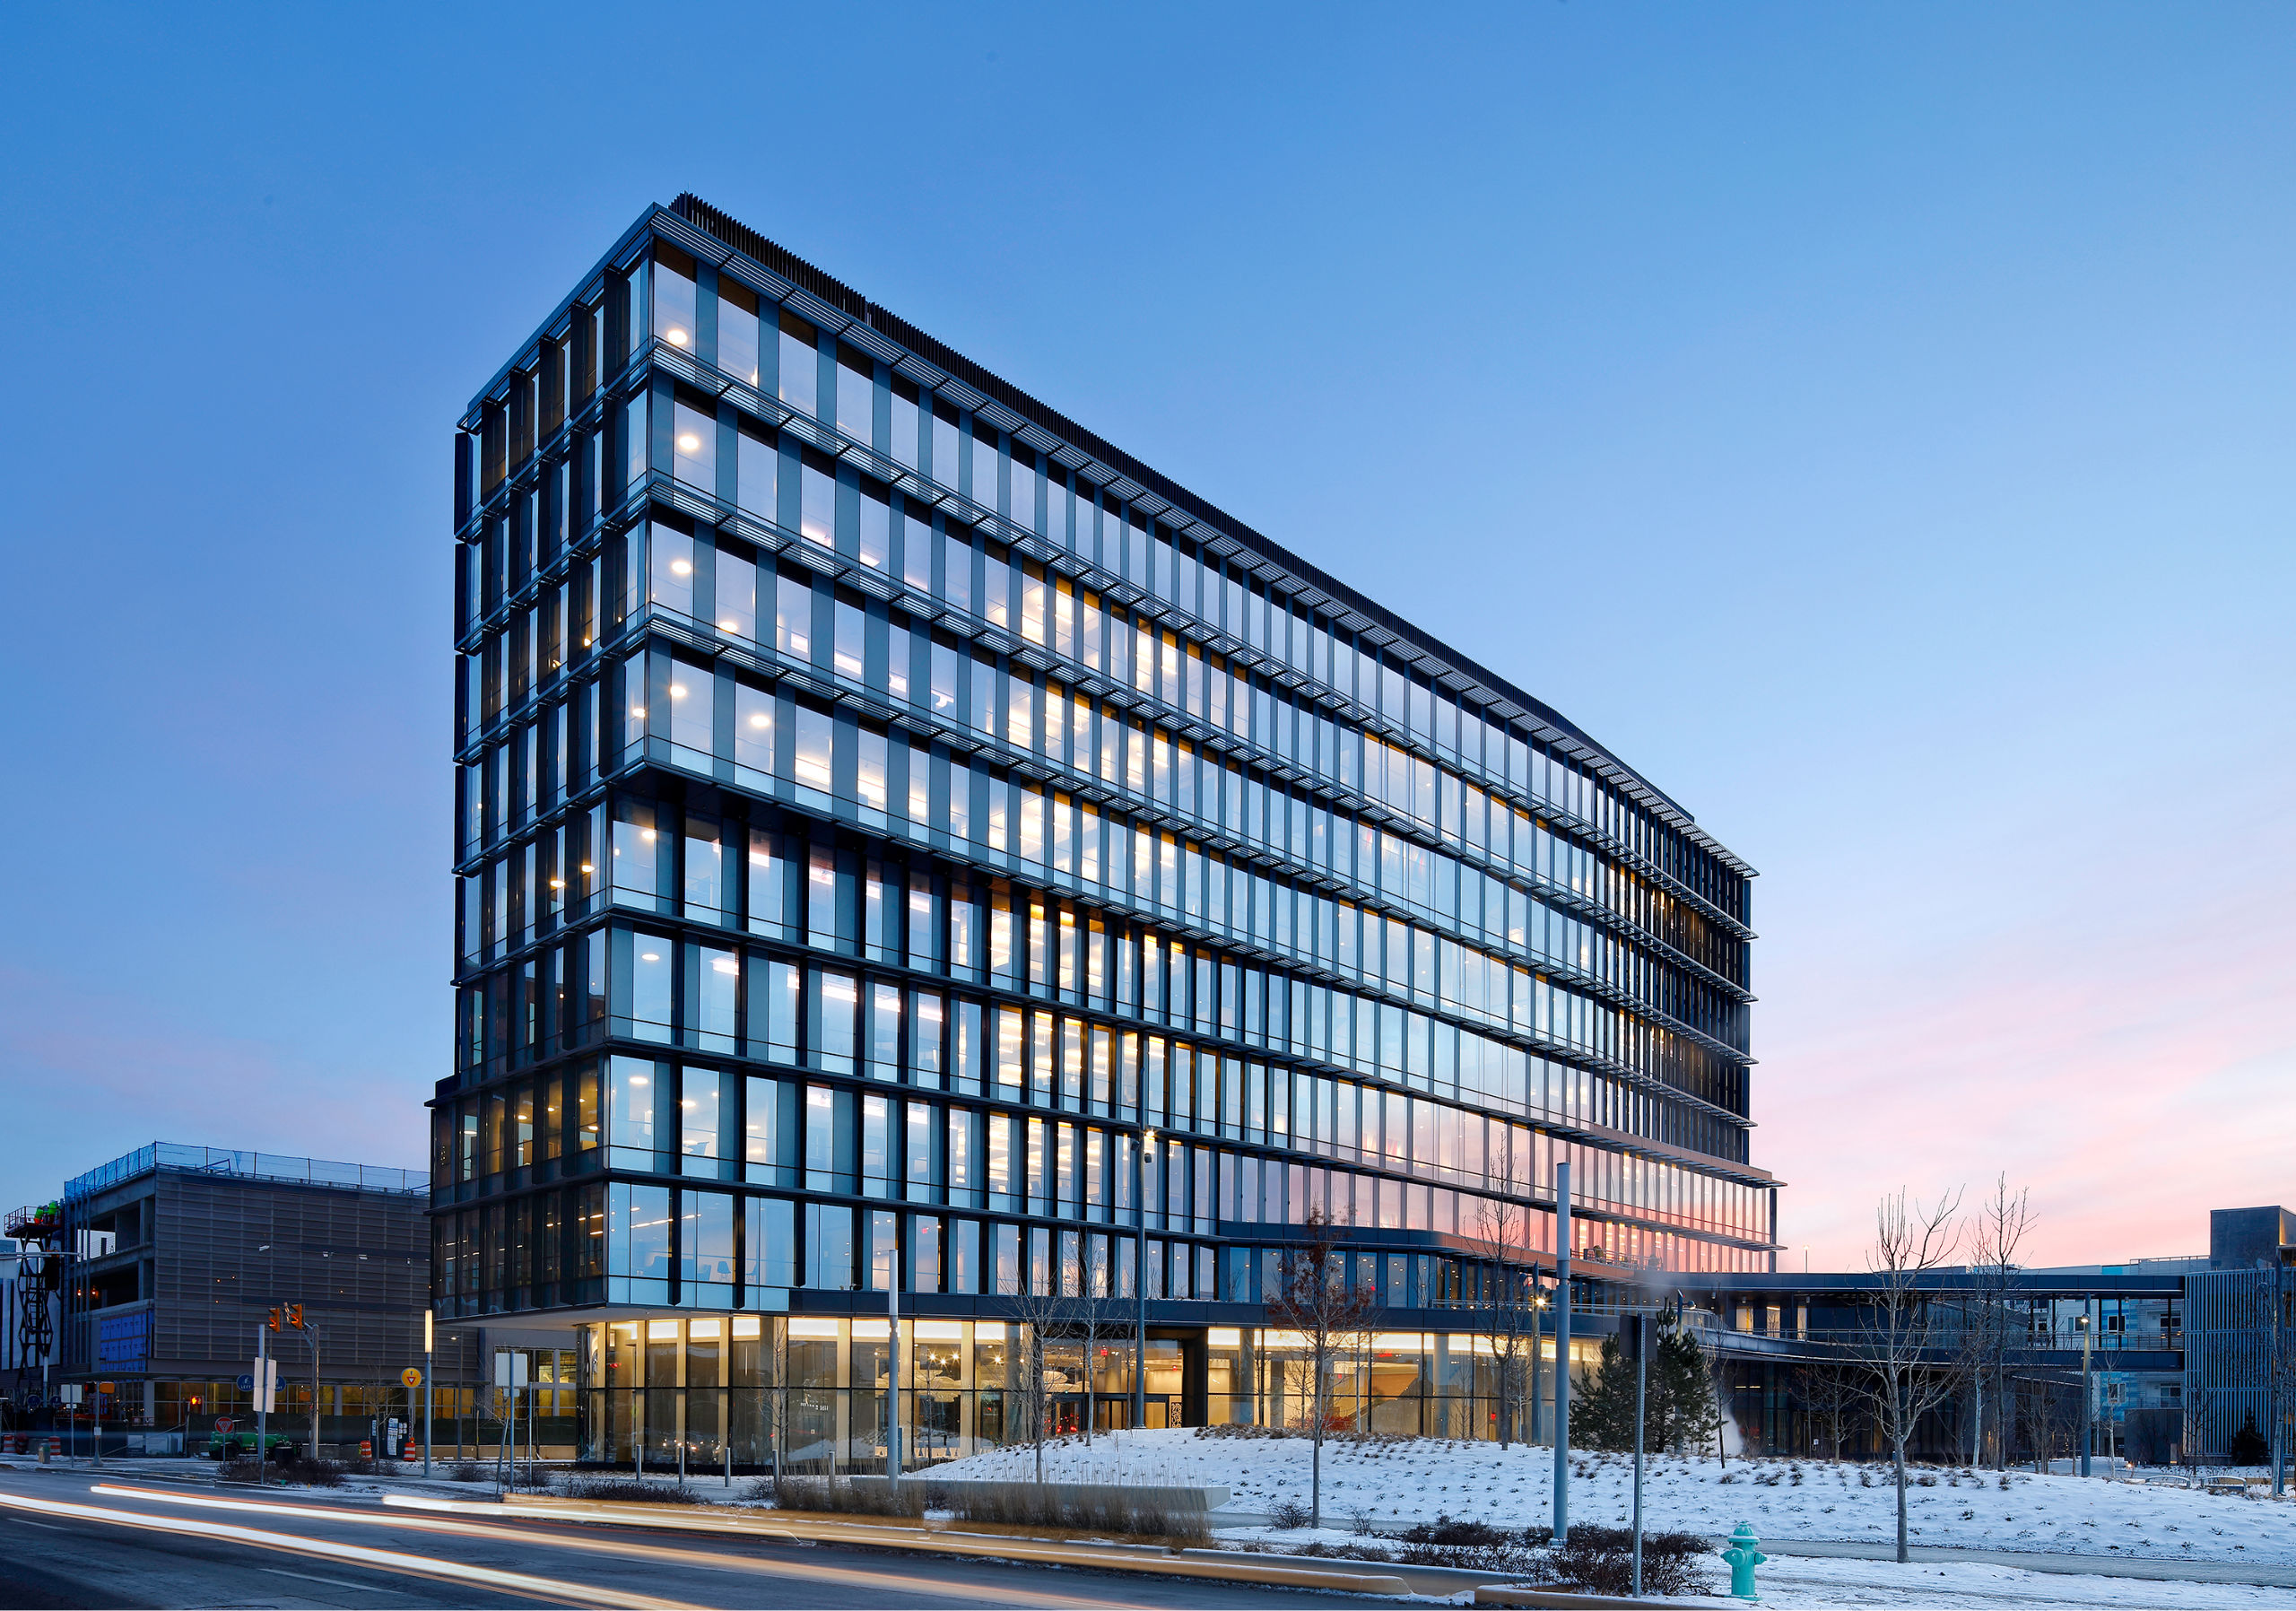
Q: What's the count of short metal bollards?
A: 5